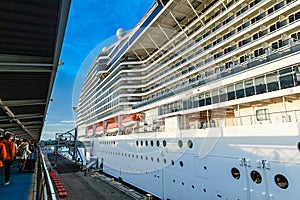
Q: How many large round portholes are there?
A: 3